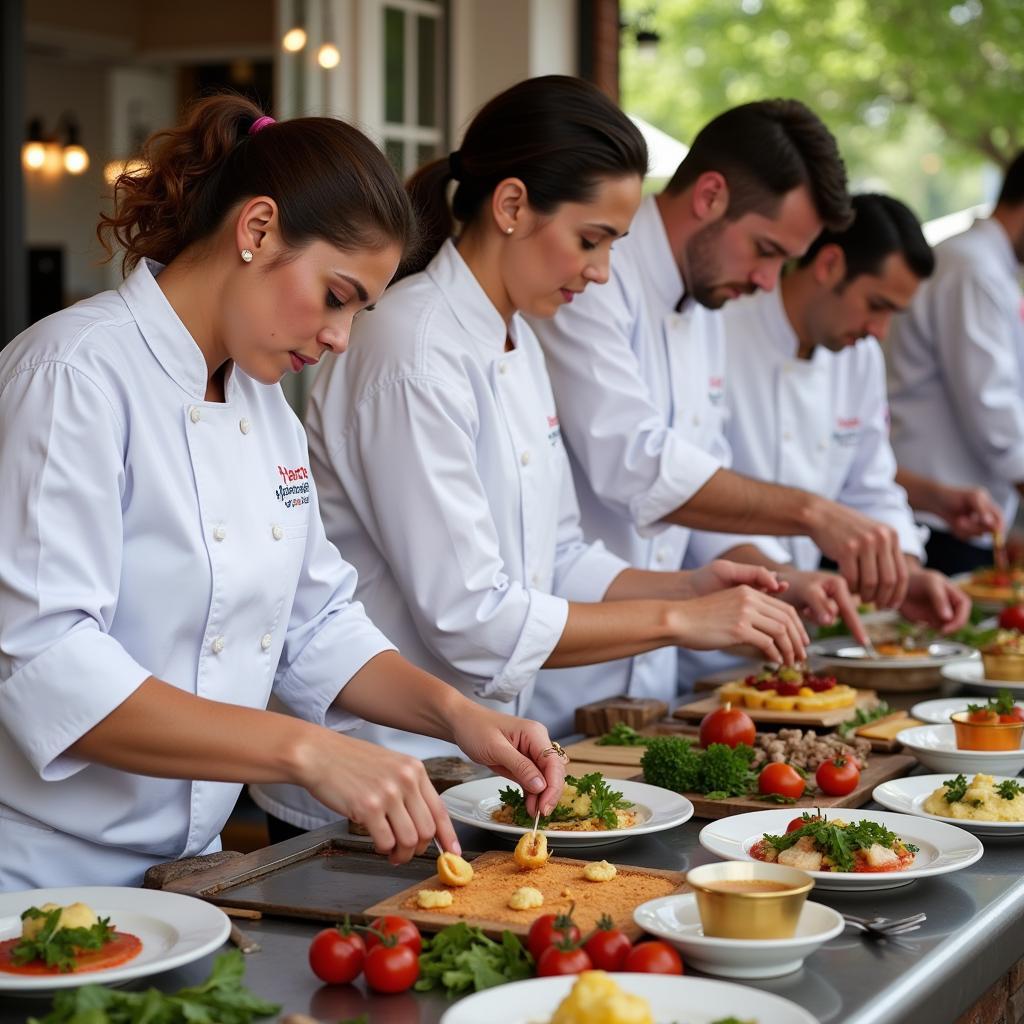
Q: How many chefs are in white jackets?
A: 5